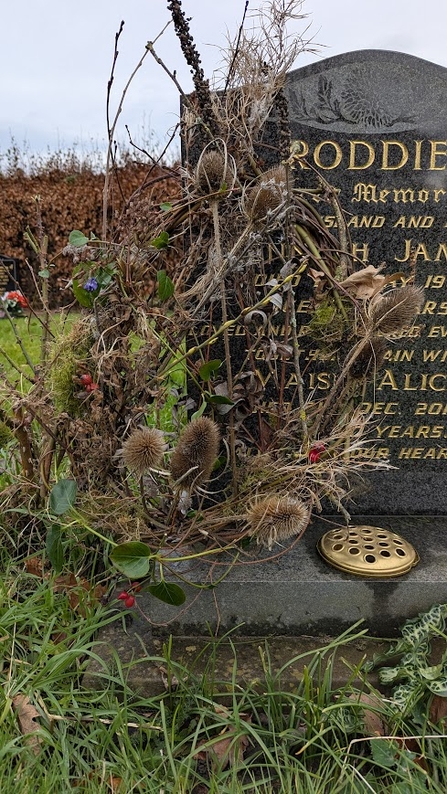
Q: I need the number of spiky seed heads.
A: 7